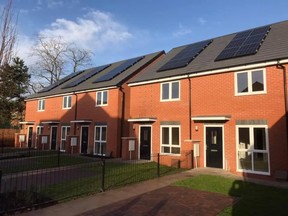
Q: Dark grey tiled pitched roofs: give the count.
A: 2